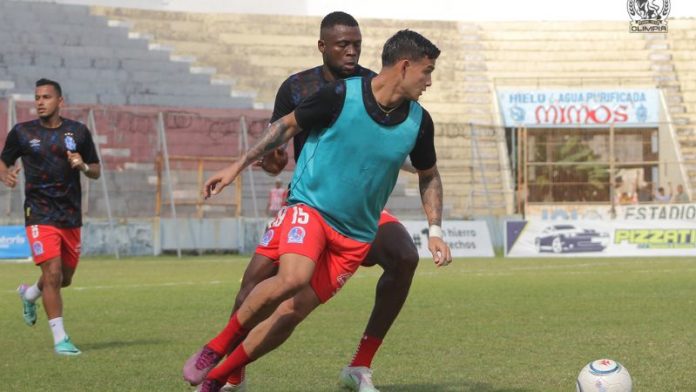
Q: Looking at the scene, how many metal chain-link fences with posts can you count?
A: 1